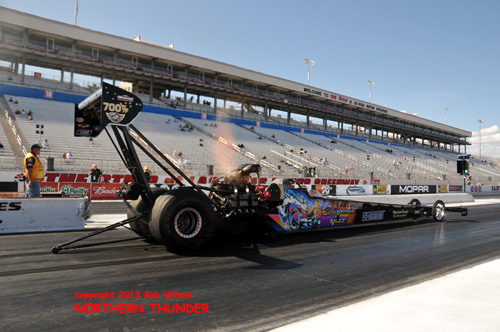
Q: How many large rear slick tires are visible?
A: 2